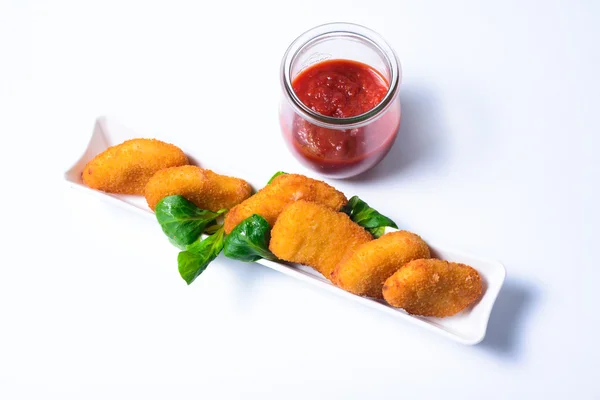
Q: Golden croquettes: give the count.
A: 6